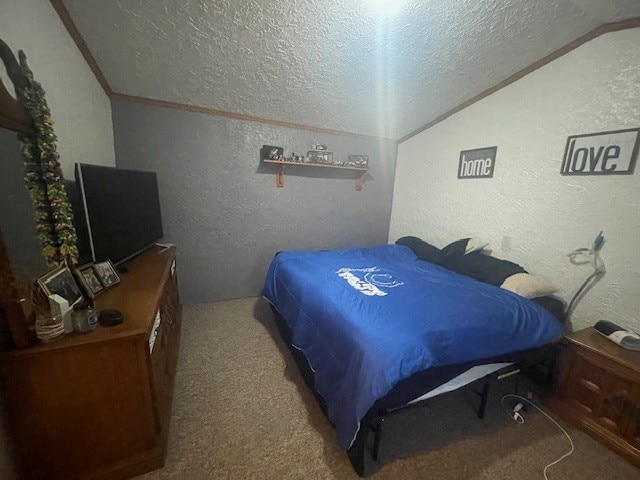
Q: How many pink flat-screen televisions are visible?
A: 0